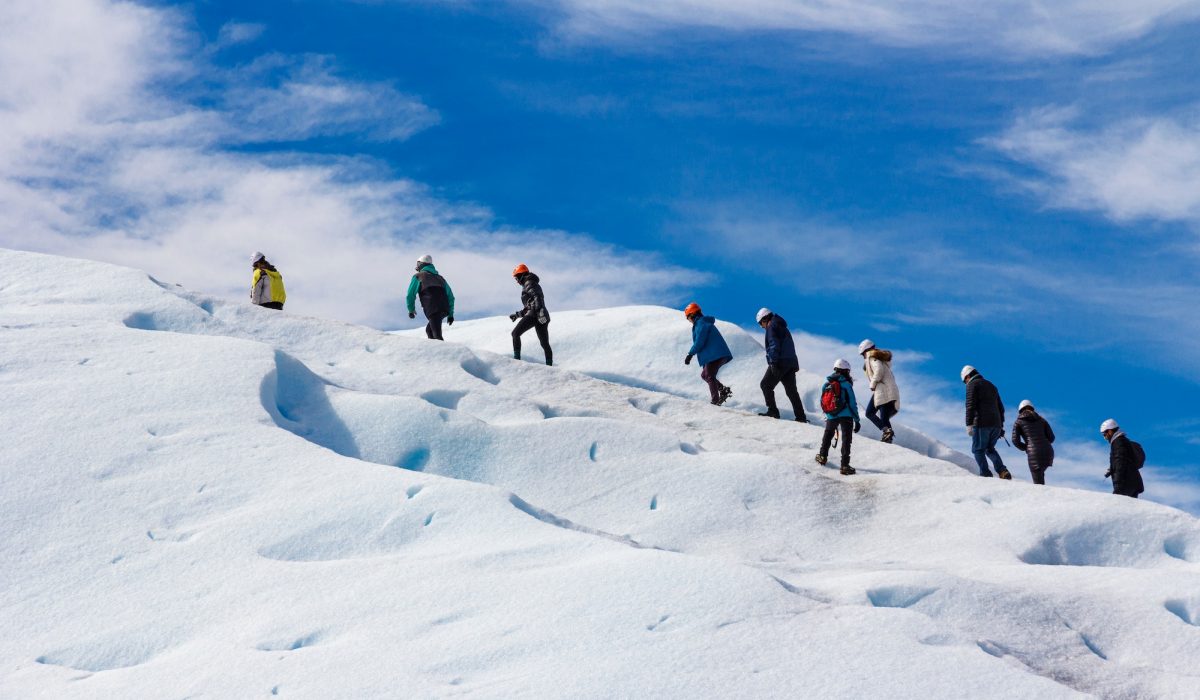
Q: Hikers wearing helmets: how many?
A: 10